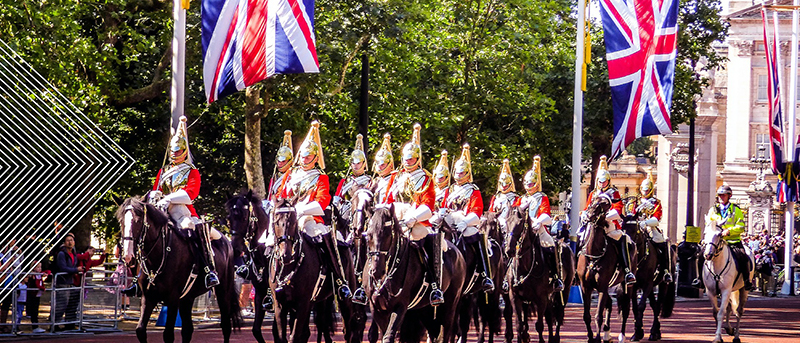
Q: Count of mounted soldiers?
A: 12